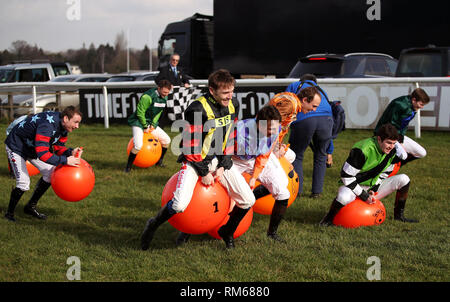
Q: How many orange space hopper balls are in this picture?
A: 8